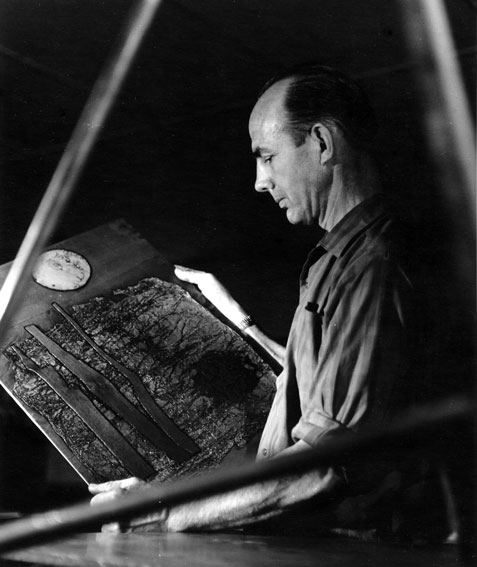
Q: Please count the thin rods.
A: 3